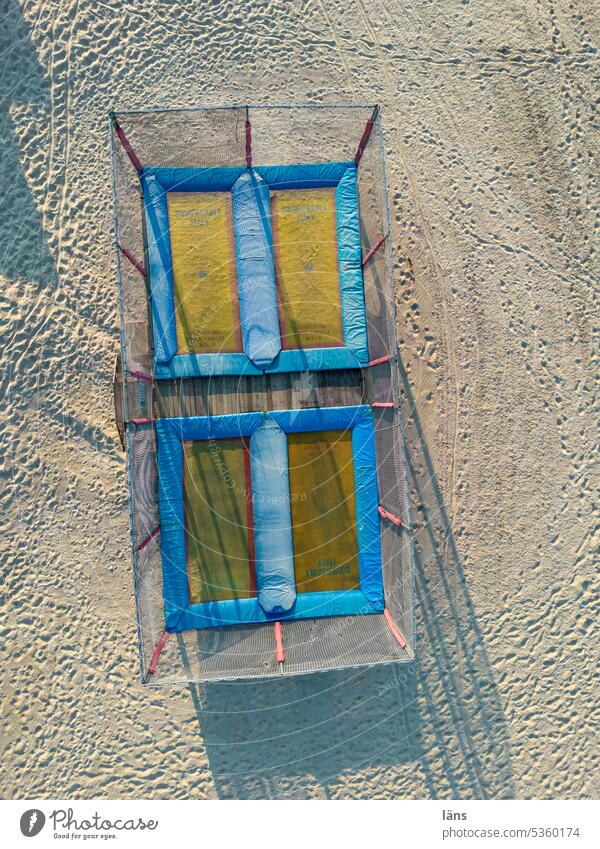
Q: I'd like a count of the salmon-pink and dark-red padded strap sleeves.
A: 14